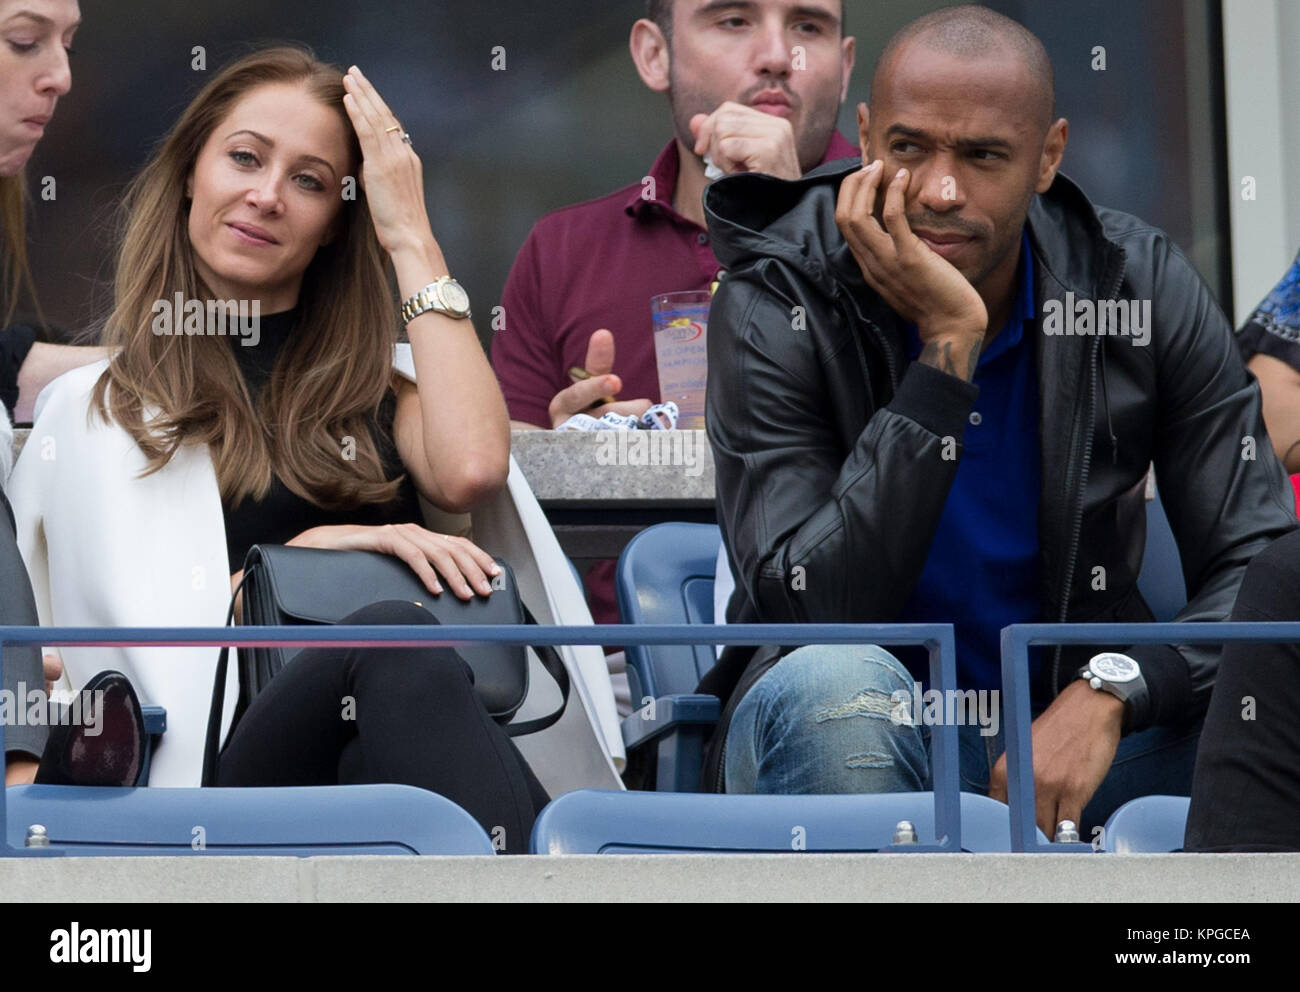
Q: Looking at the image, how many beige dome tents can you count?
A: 0